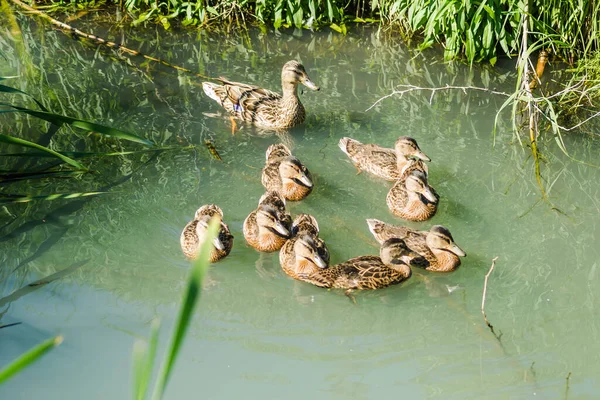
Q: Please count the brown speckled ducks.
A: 9